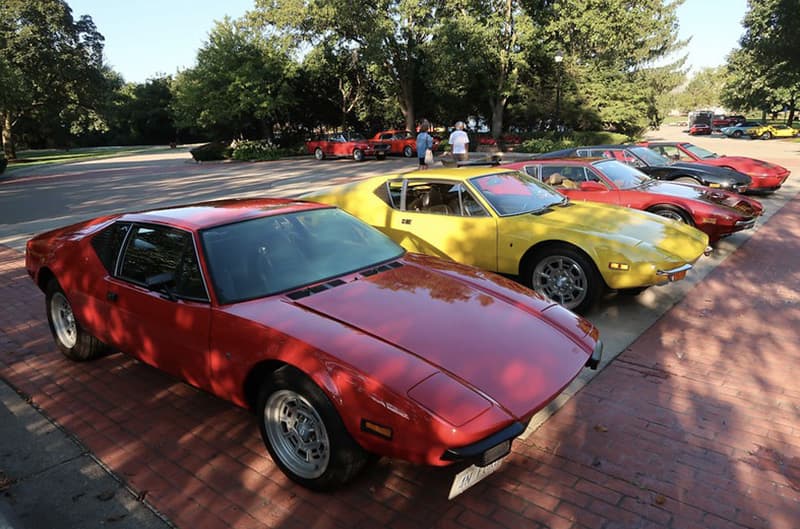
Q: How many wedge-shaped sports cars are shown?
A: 5